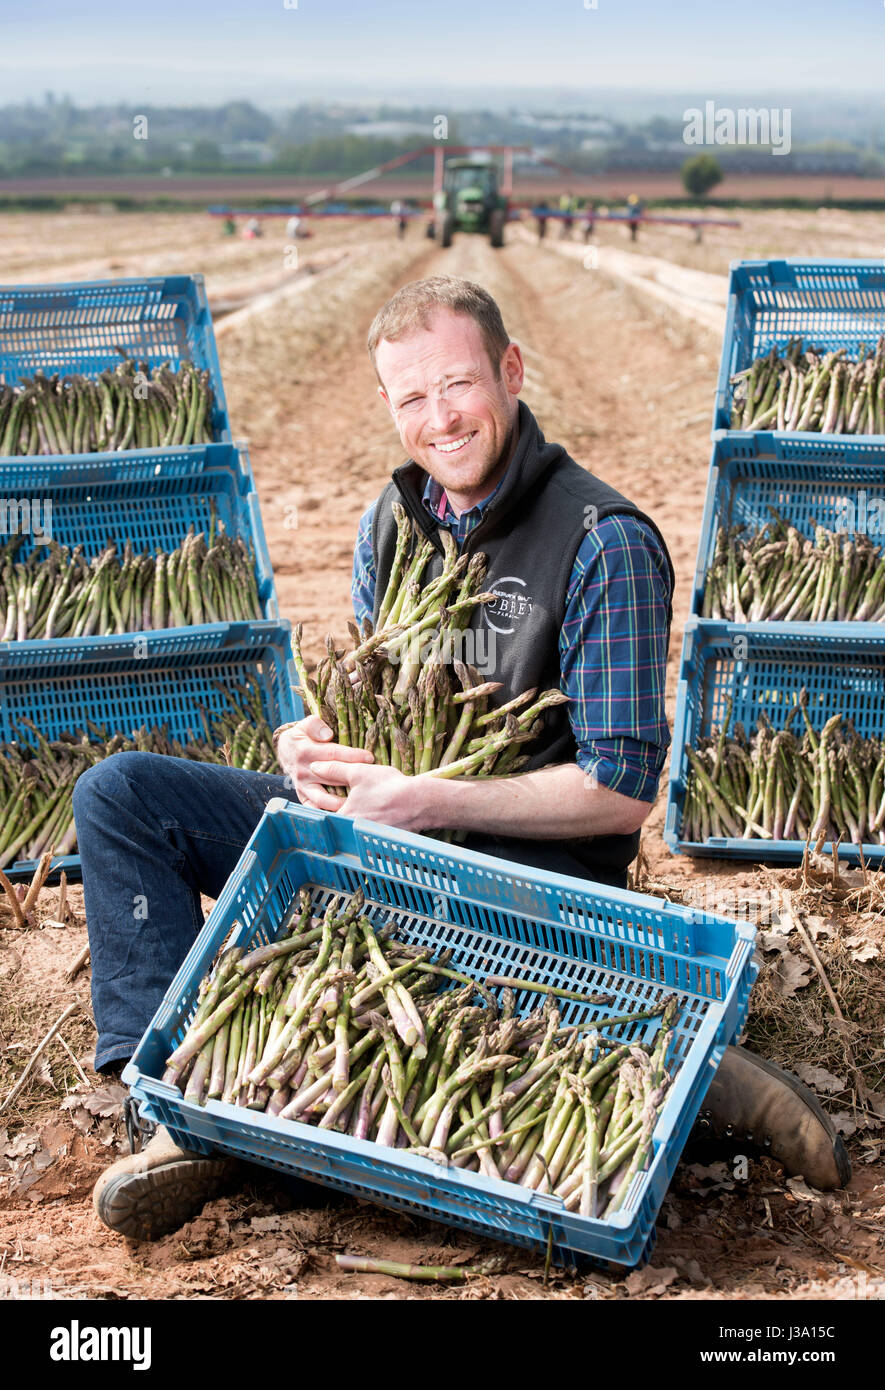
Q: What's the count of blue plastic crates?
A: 7